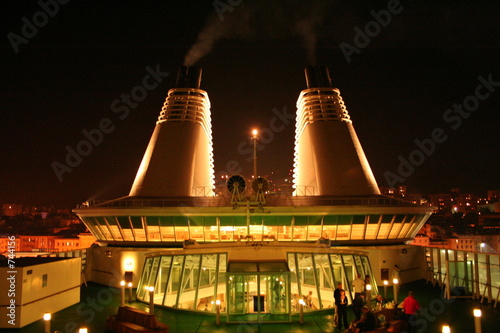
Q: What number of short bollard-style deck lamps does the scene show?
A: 12